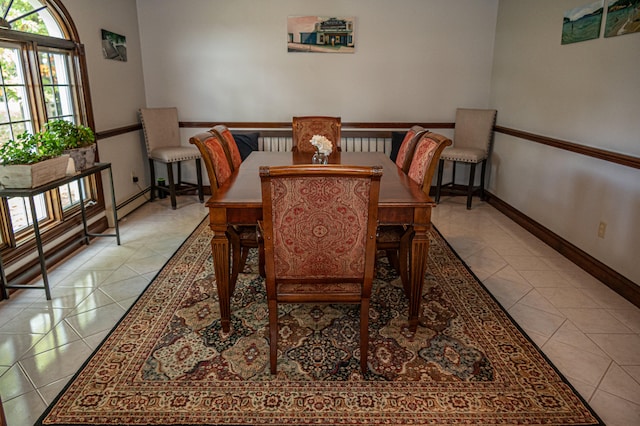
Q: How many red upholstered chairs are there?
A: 6